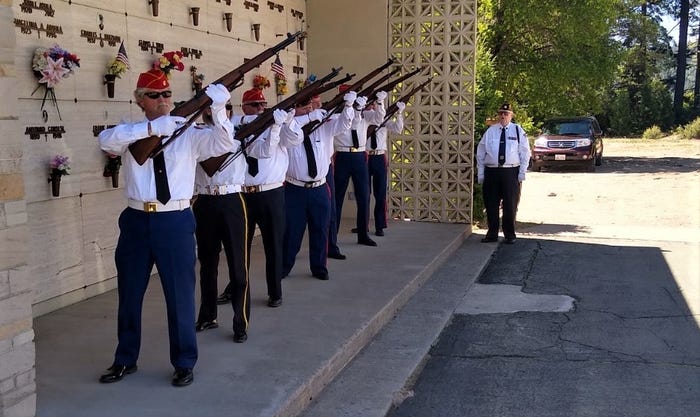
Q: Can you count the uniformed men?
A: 8